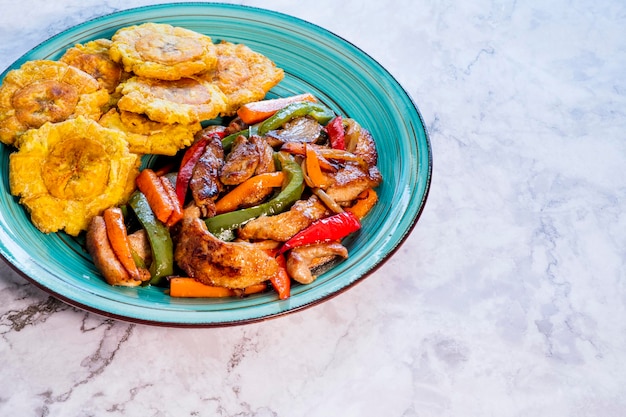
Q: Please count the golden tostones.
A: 7